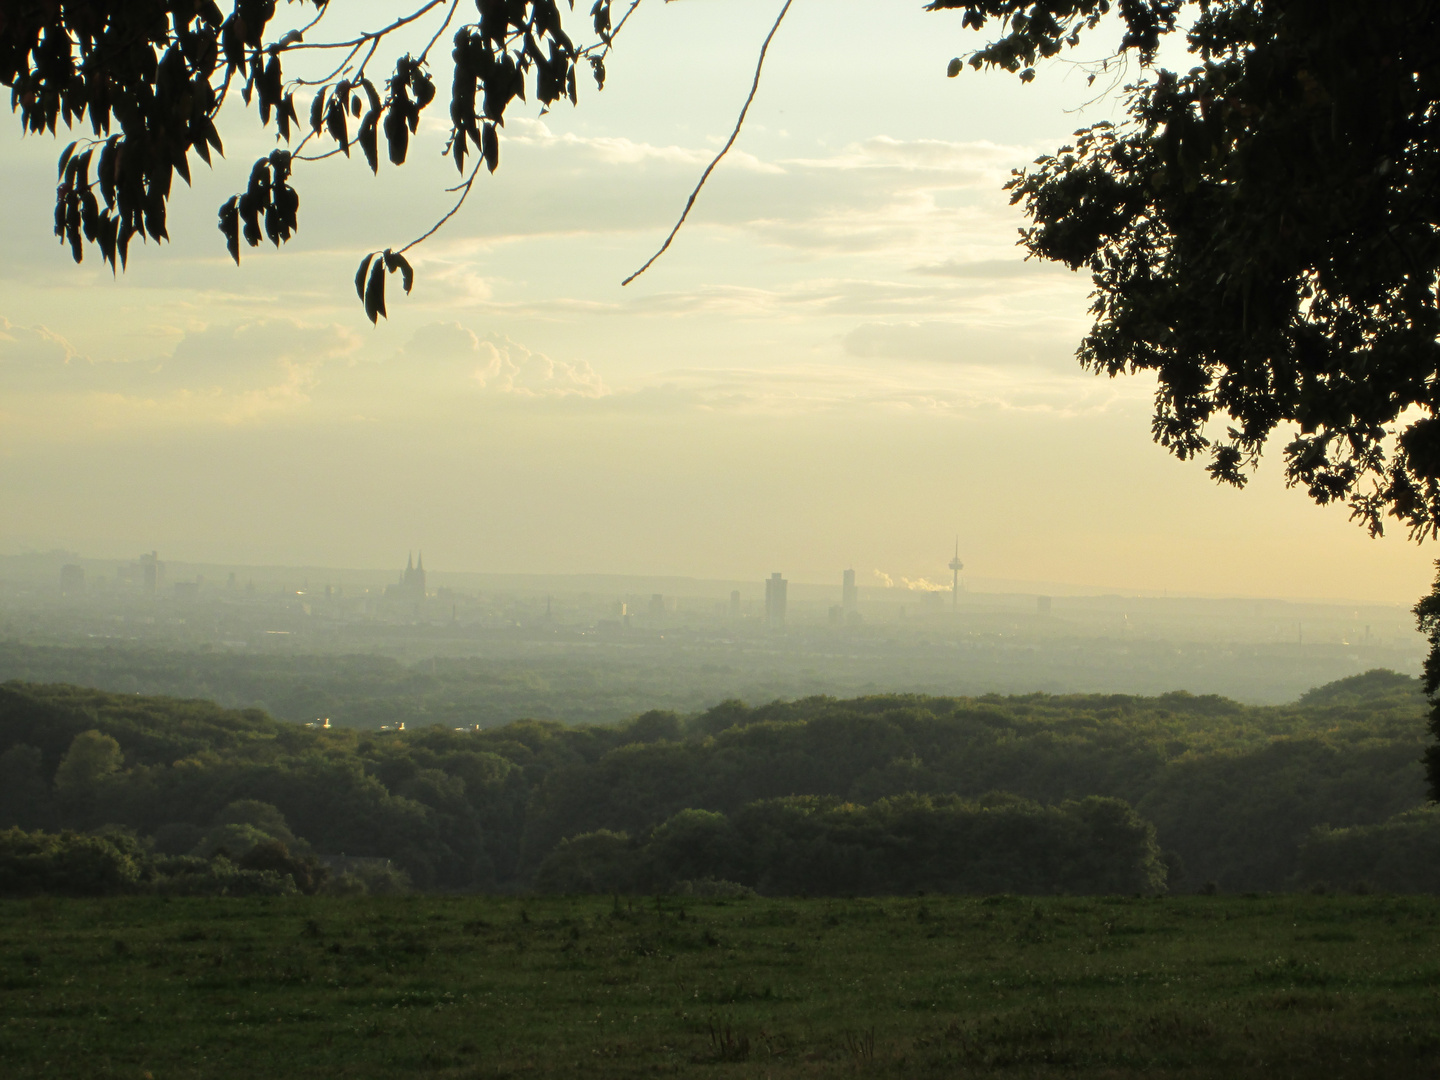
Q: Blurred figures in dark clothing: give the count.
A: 0